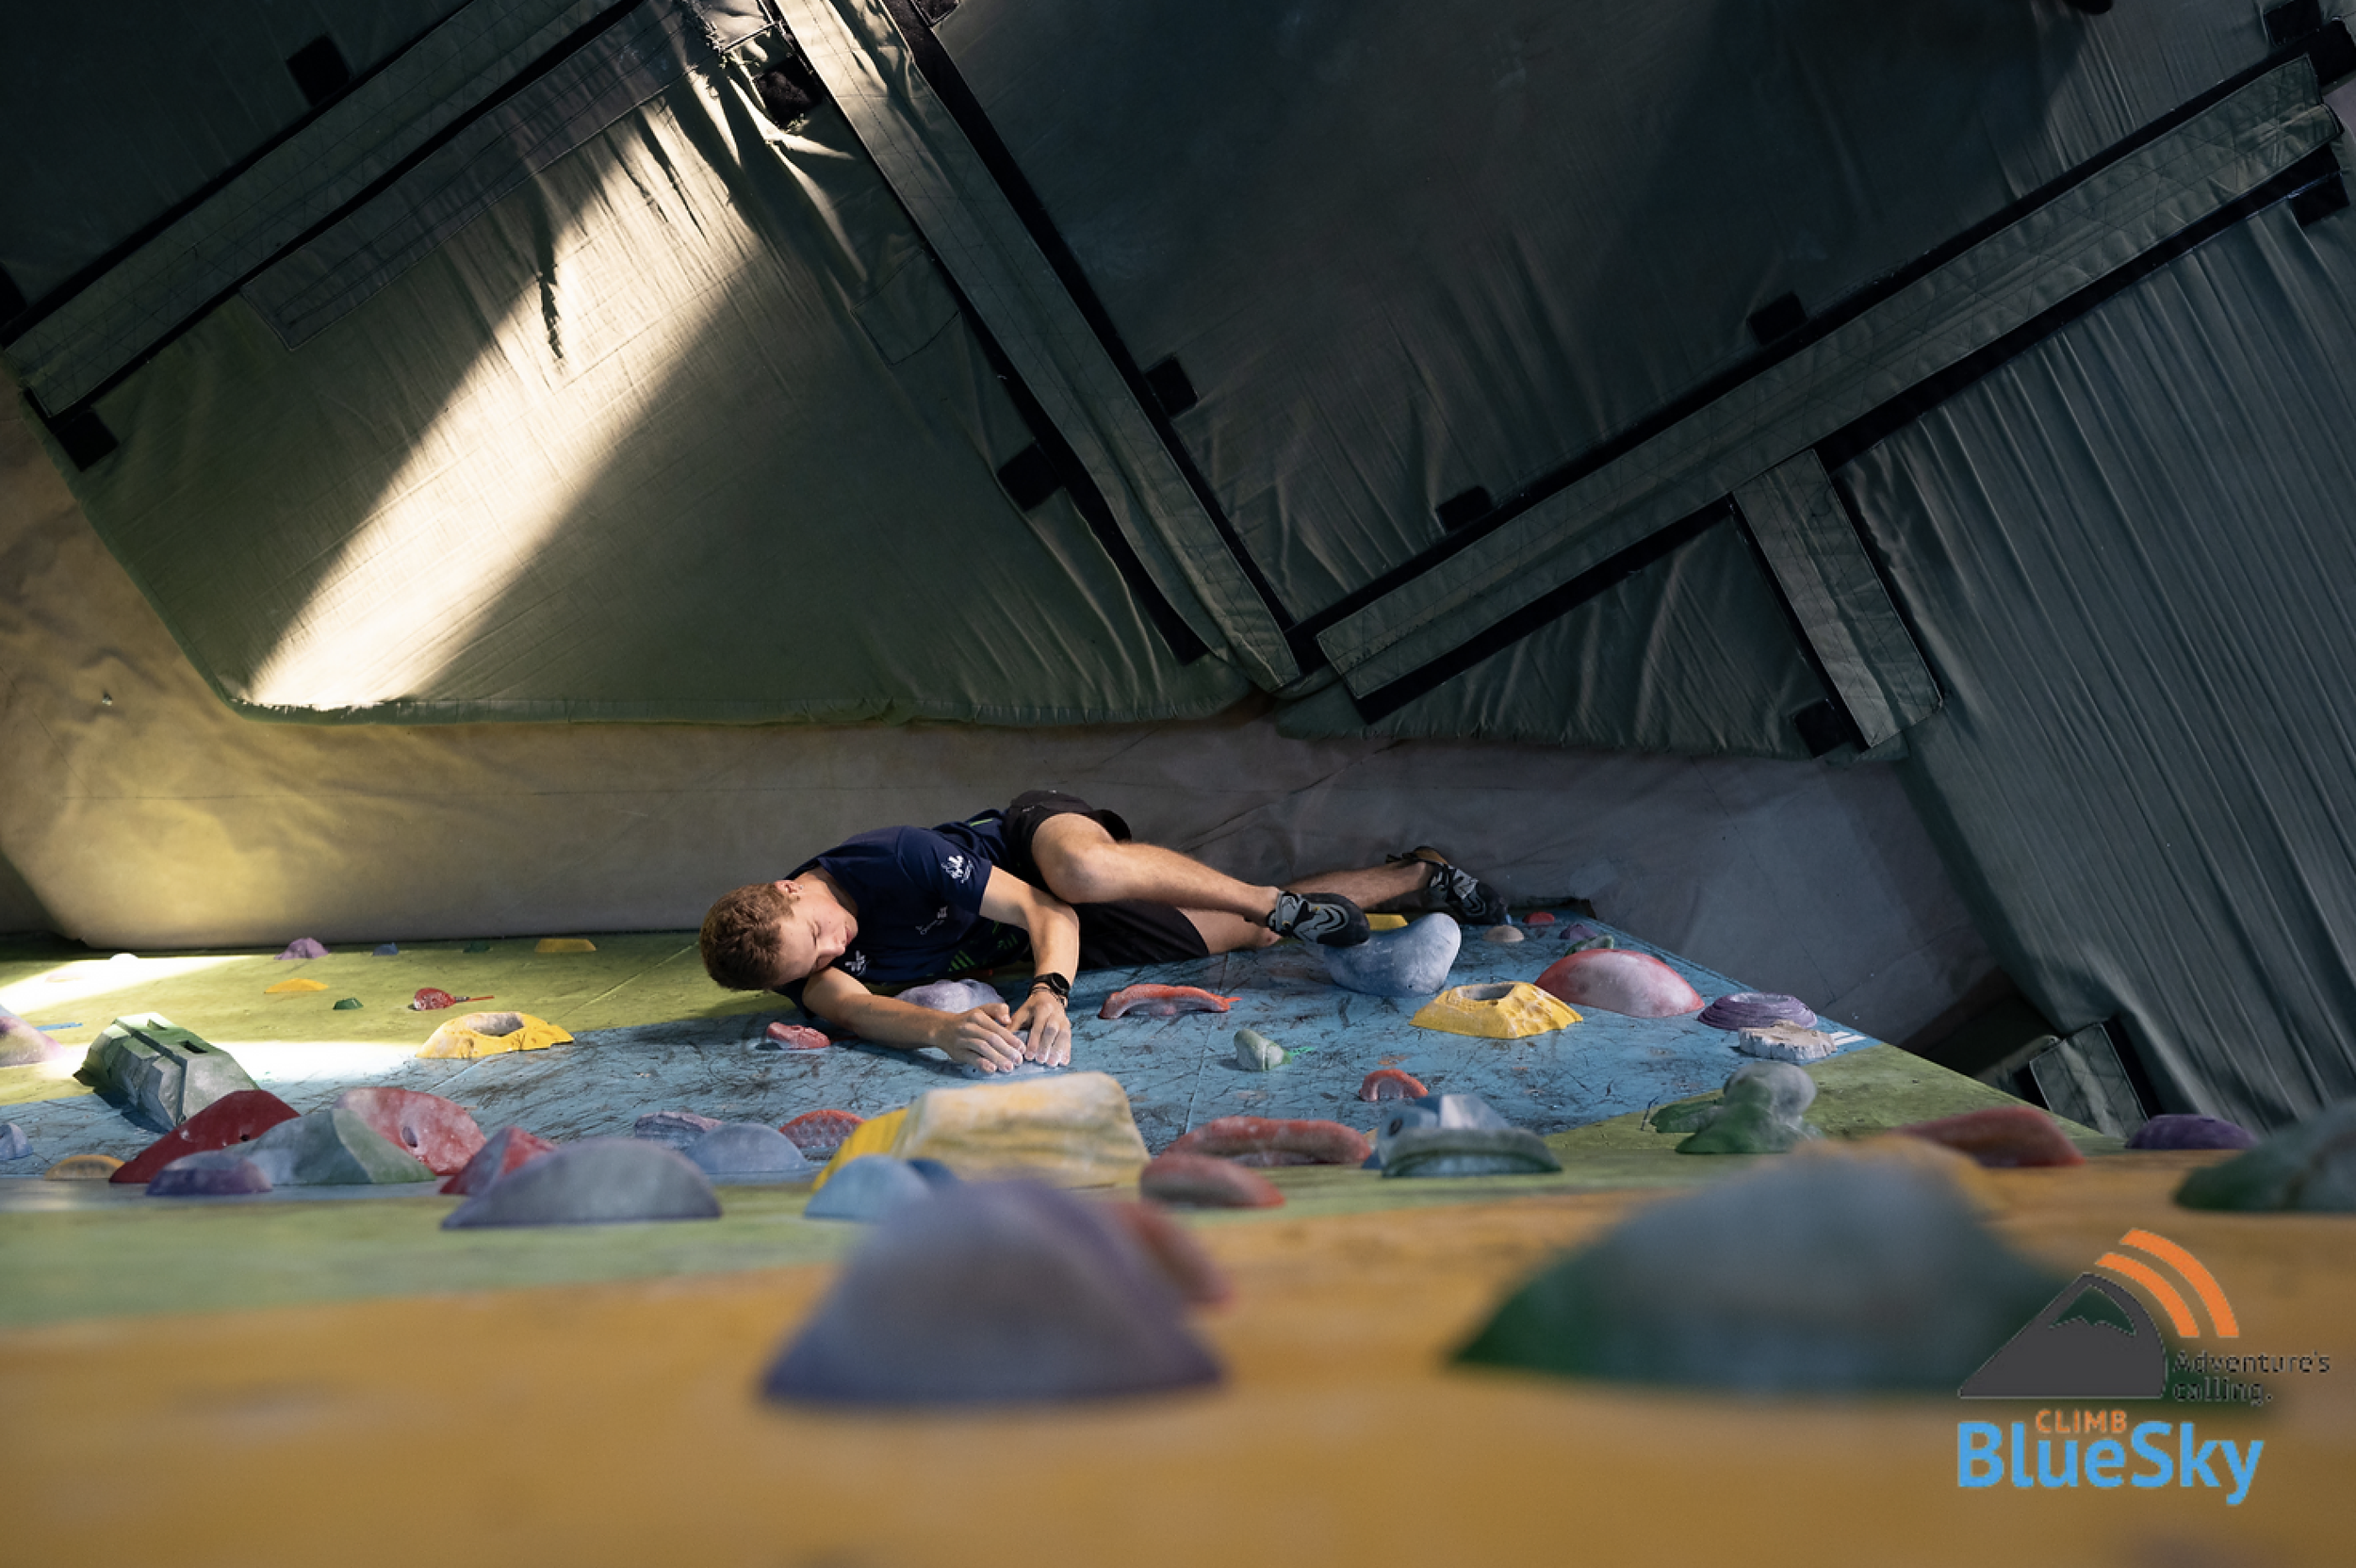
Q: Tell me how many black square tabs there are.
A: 12